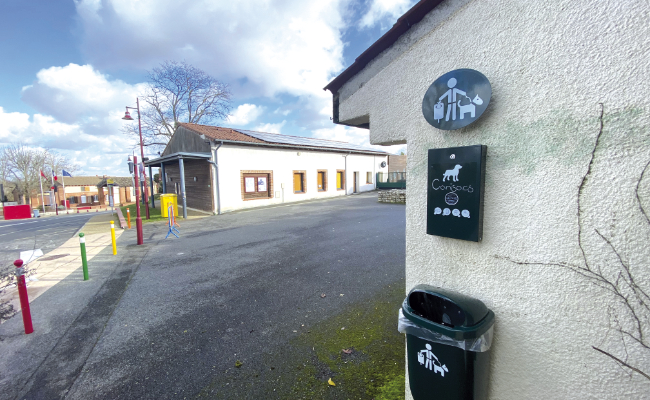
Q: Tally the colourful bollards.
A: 4